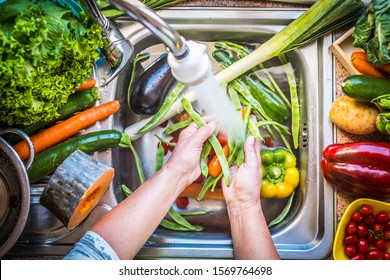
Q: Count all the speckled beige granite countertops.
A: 1